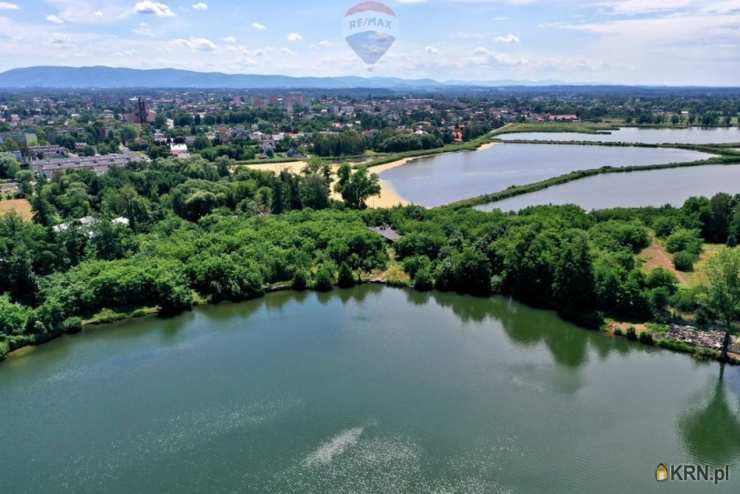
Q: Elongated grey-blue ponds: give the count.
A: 3